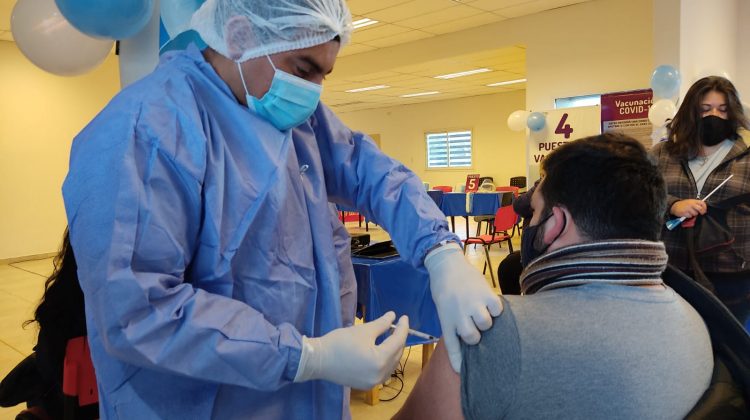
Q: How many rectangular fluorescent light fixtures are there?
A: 5